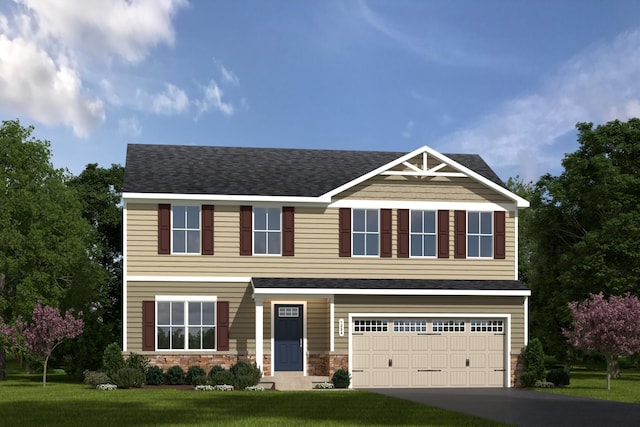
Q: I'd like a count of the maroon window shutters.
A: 12